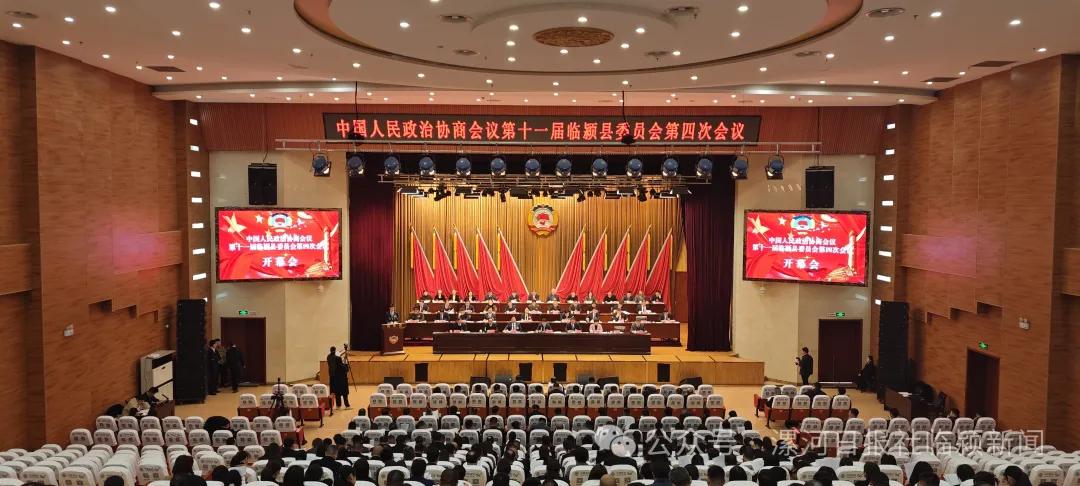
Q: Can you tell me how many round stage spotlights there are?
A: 14